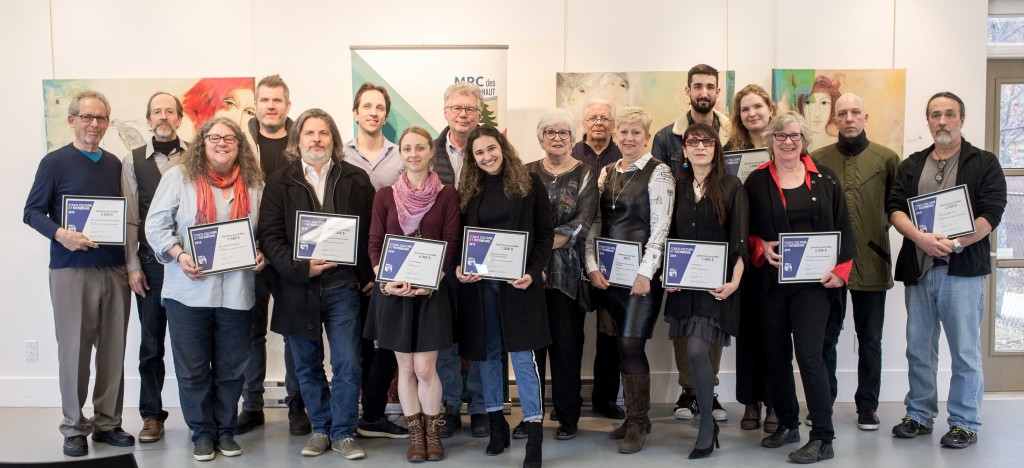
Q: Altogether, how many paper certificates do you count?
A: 10